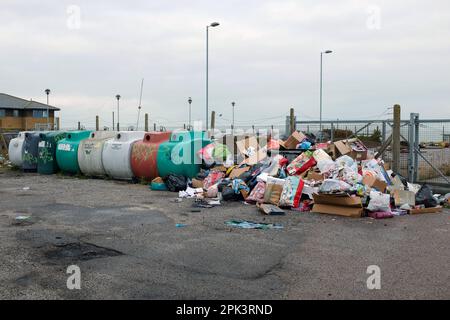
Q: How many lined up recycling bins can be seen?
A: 8